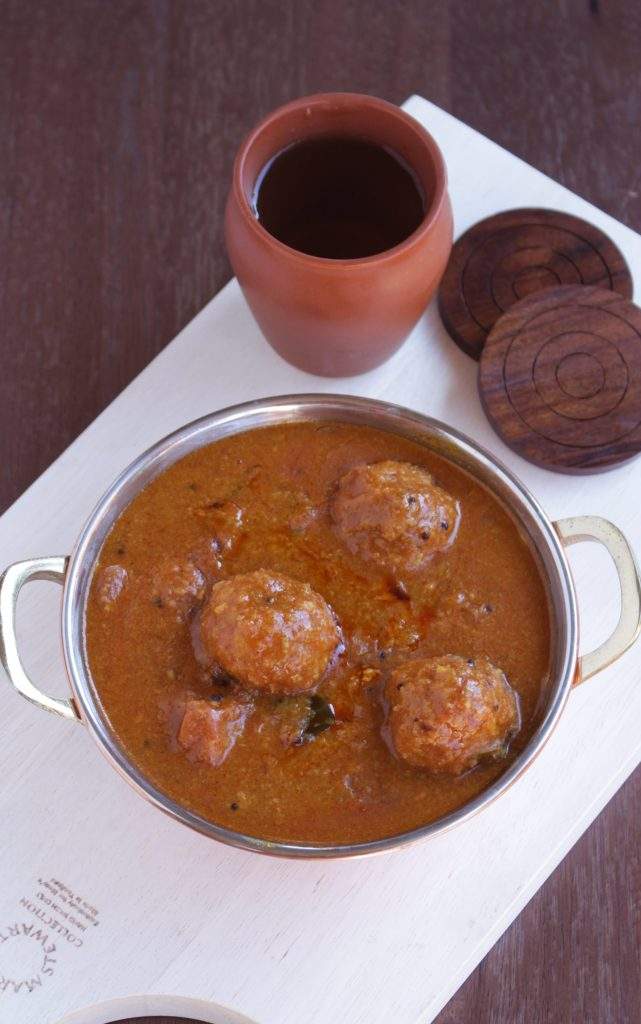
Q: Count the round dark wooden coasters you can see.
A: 2